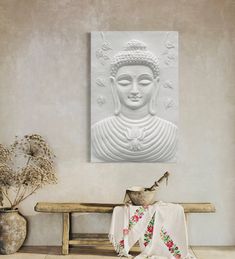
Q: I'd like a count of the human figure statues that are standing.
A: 0